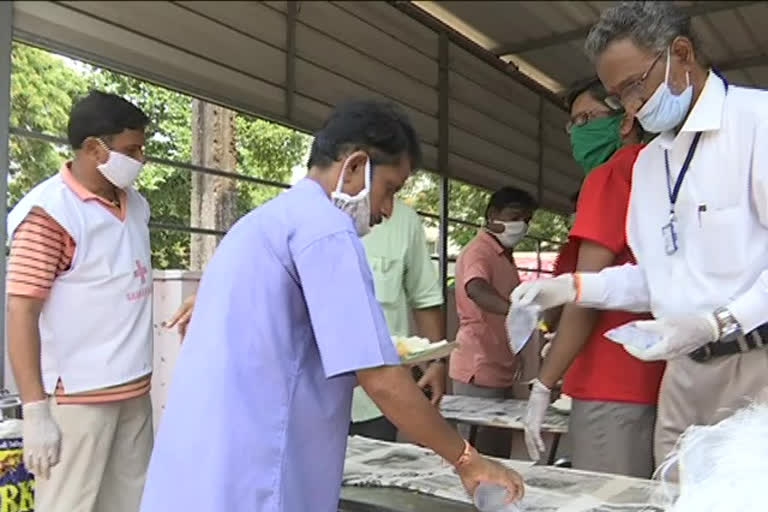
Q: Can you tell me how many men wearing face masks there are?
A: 5